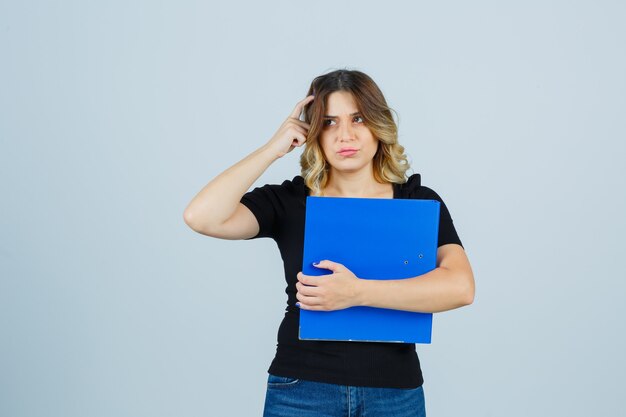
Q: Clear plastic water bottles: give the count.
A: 0